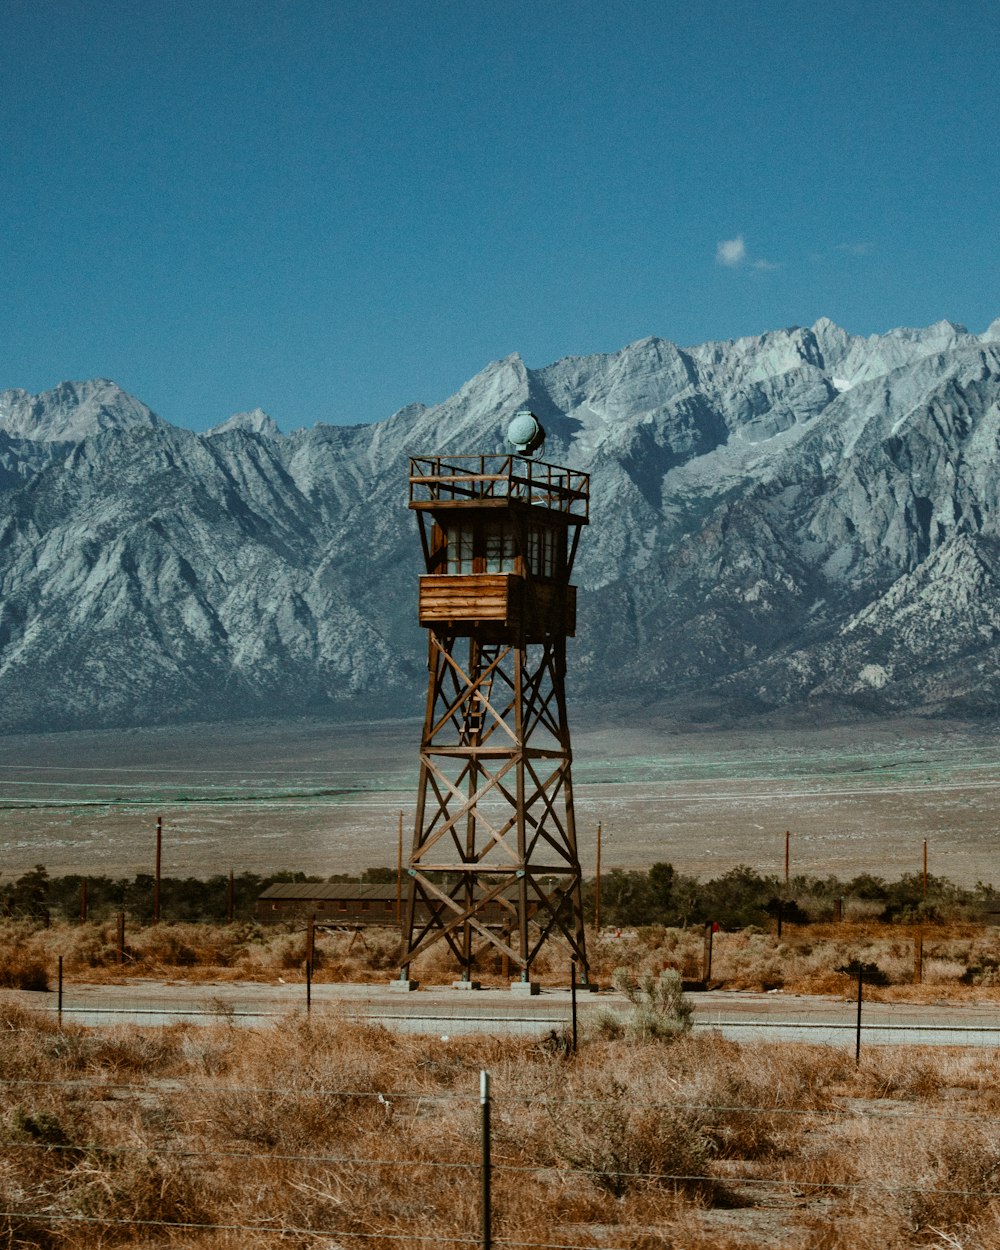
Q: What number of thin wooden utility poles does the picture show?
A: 5